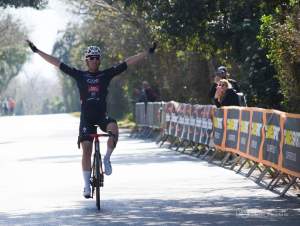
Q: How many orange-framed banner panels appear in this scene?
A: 6